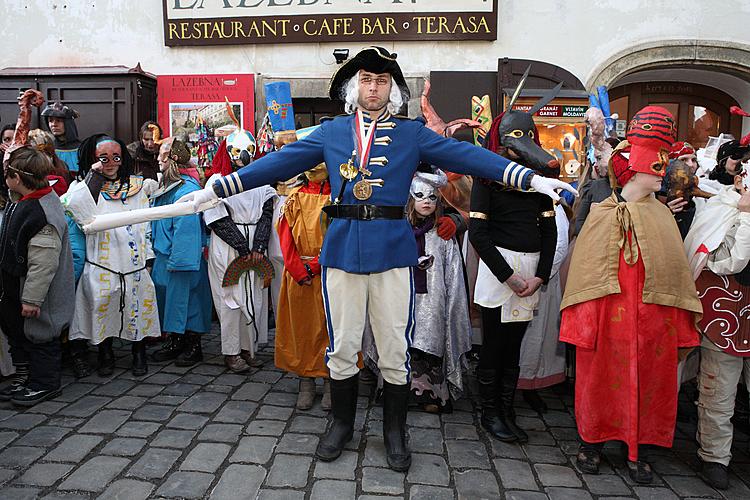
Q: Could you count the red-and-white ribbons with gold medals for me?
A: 1